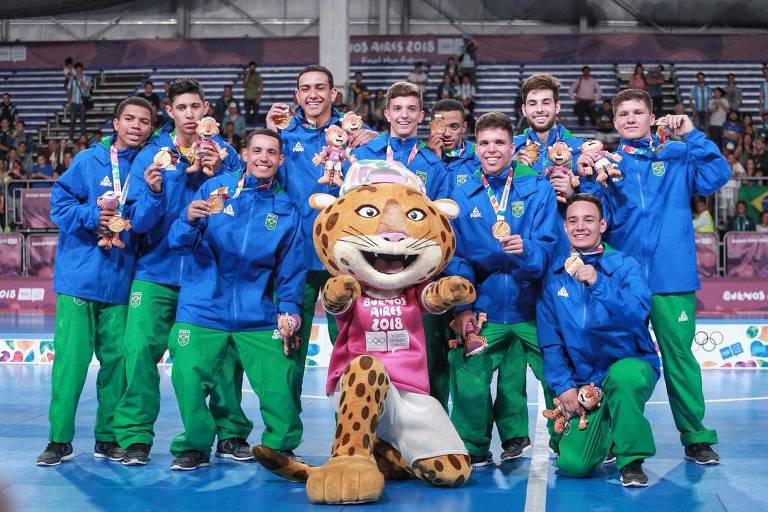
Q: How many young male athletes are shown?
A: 10